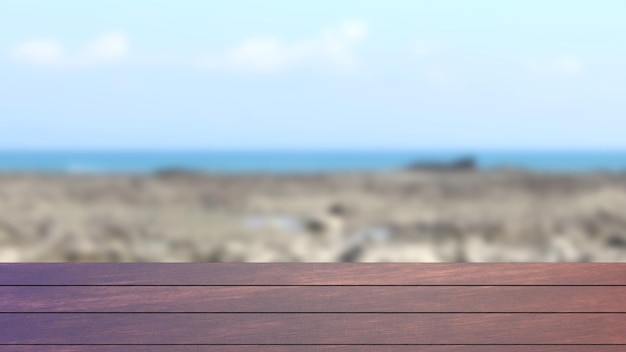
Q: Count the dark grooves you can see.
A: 3